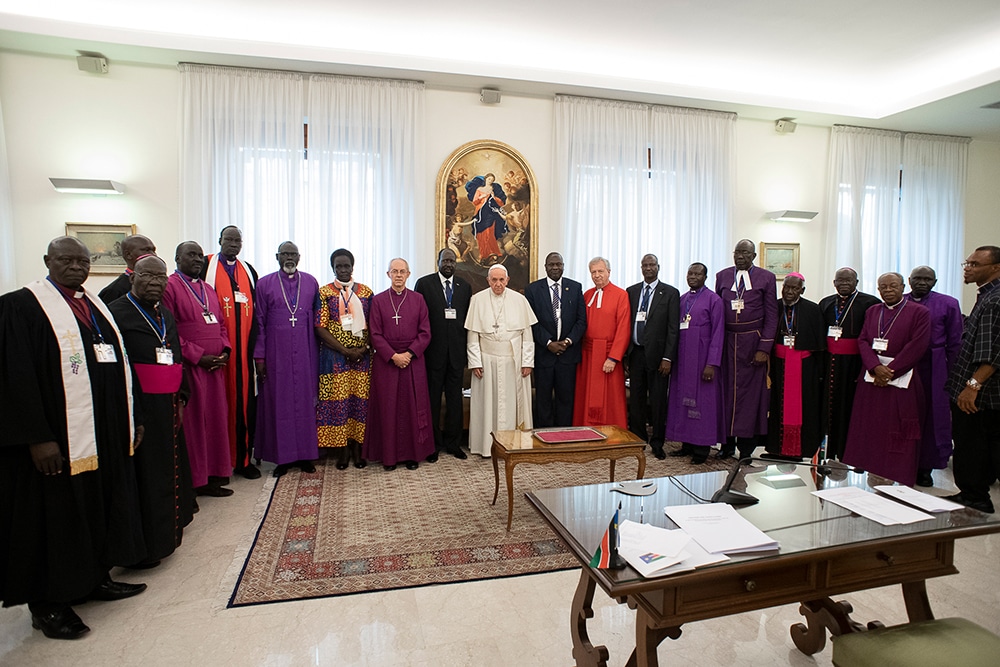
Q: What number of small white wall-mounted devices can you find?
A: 3